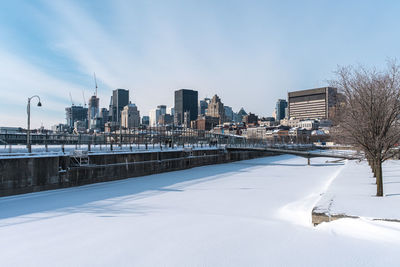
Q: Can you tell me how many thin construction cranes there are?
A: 3